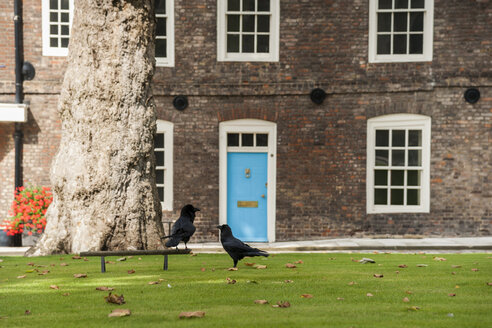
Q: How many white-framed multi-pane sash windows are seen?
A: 6